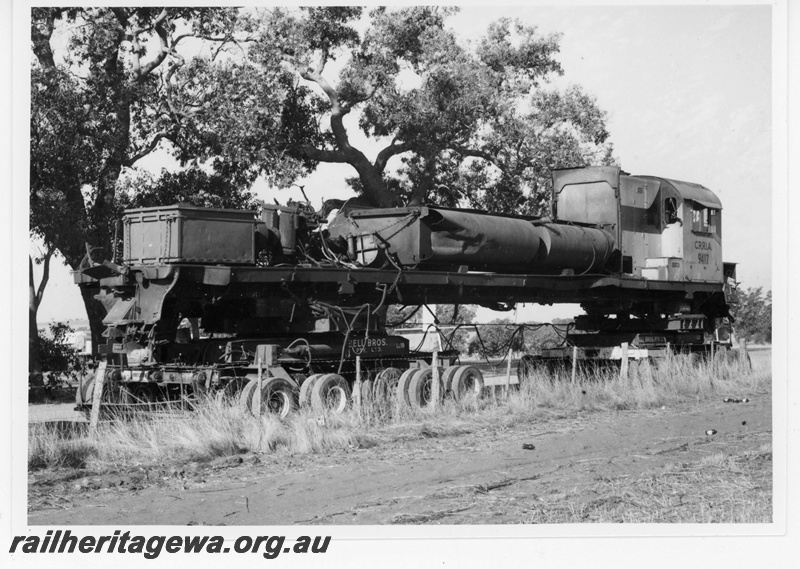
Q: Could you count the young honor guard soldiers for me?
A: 0